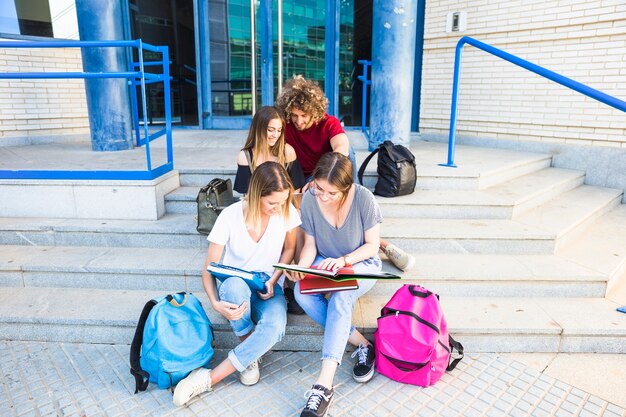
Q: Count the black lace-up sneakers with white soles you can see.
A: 2